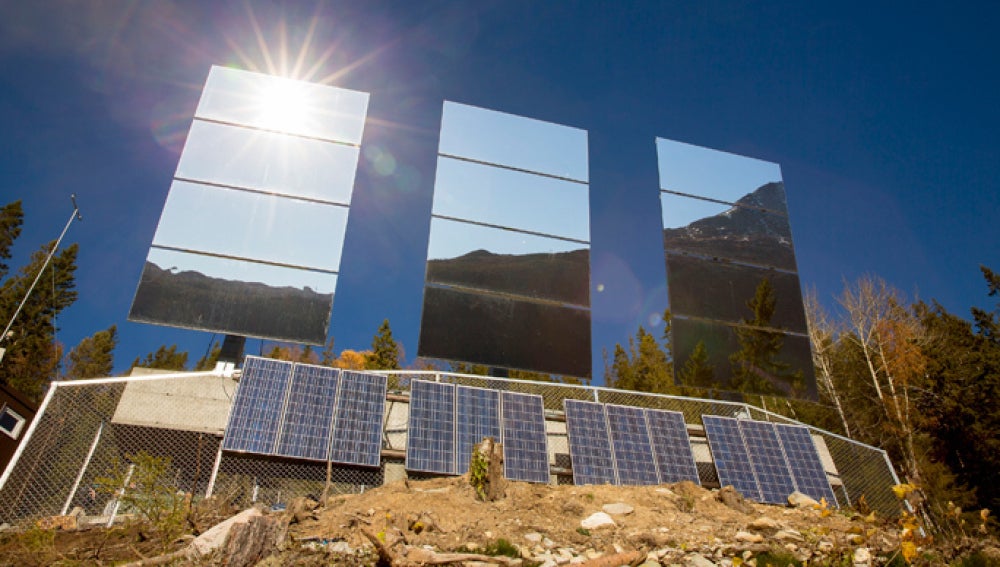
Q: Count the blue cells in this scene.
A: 12